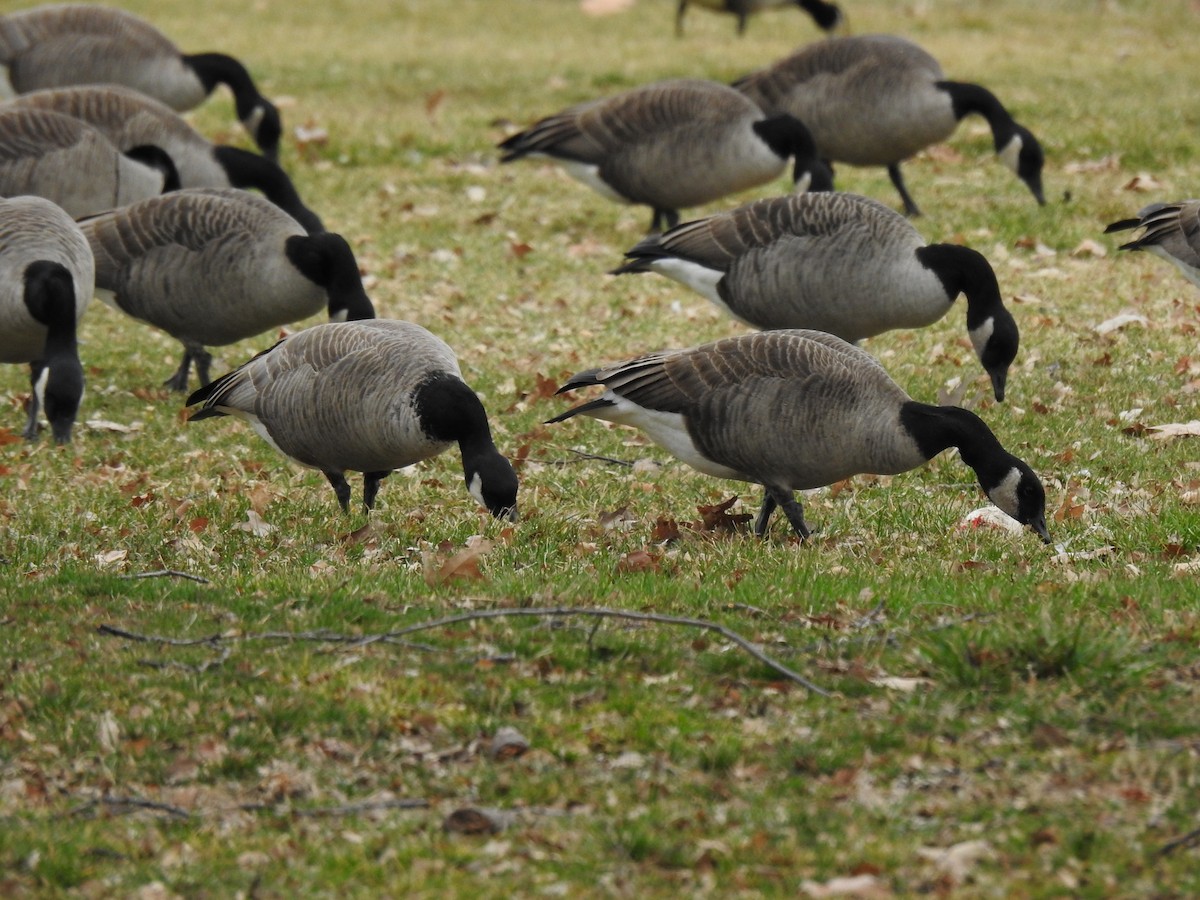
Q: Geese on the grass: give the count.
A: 12